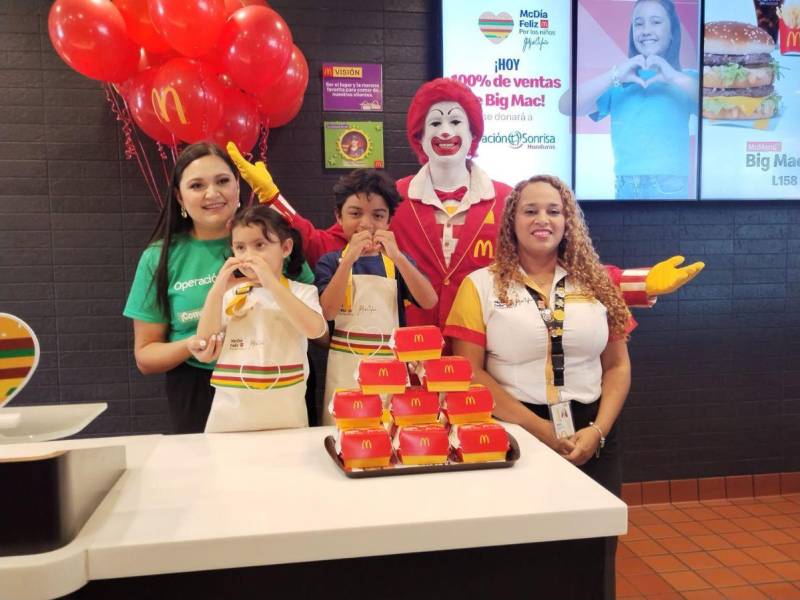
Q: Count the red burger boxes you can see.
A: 9